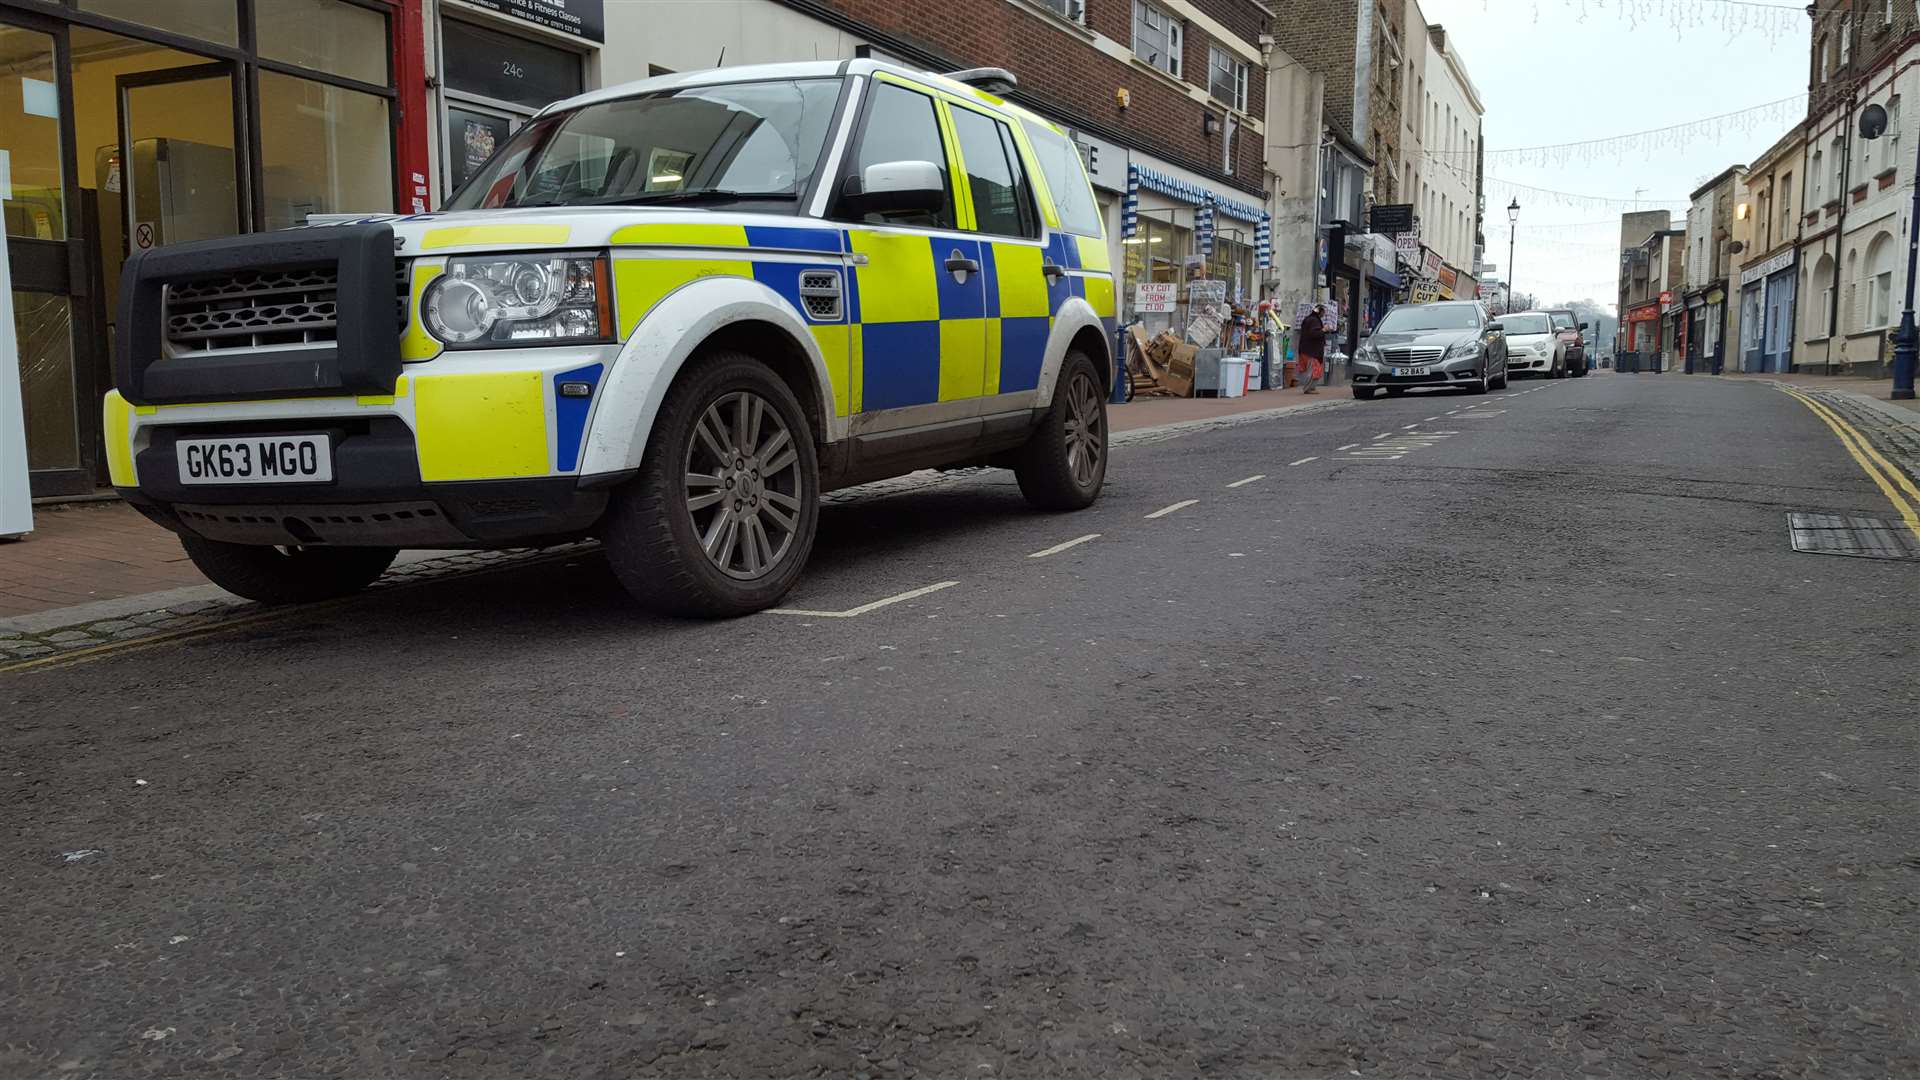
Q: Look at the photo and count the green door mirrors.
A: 0